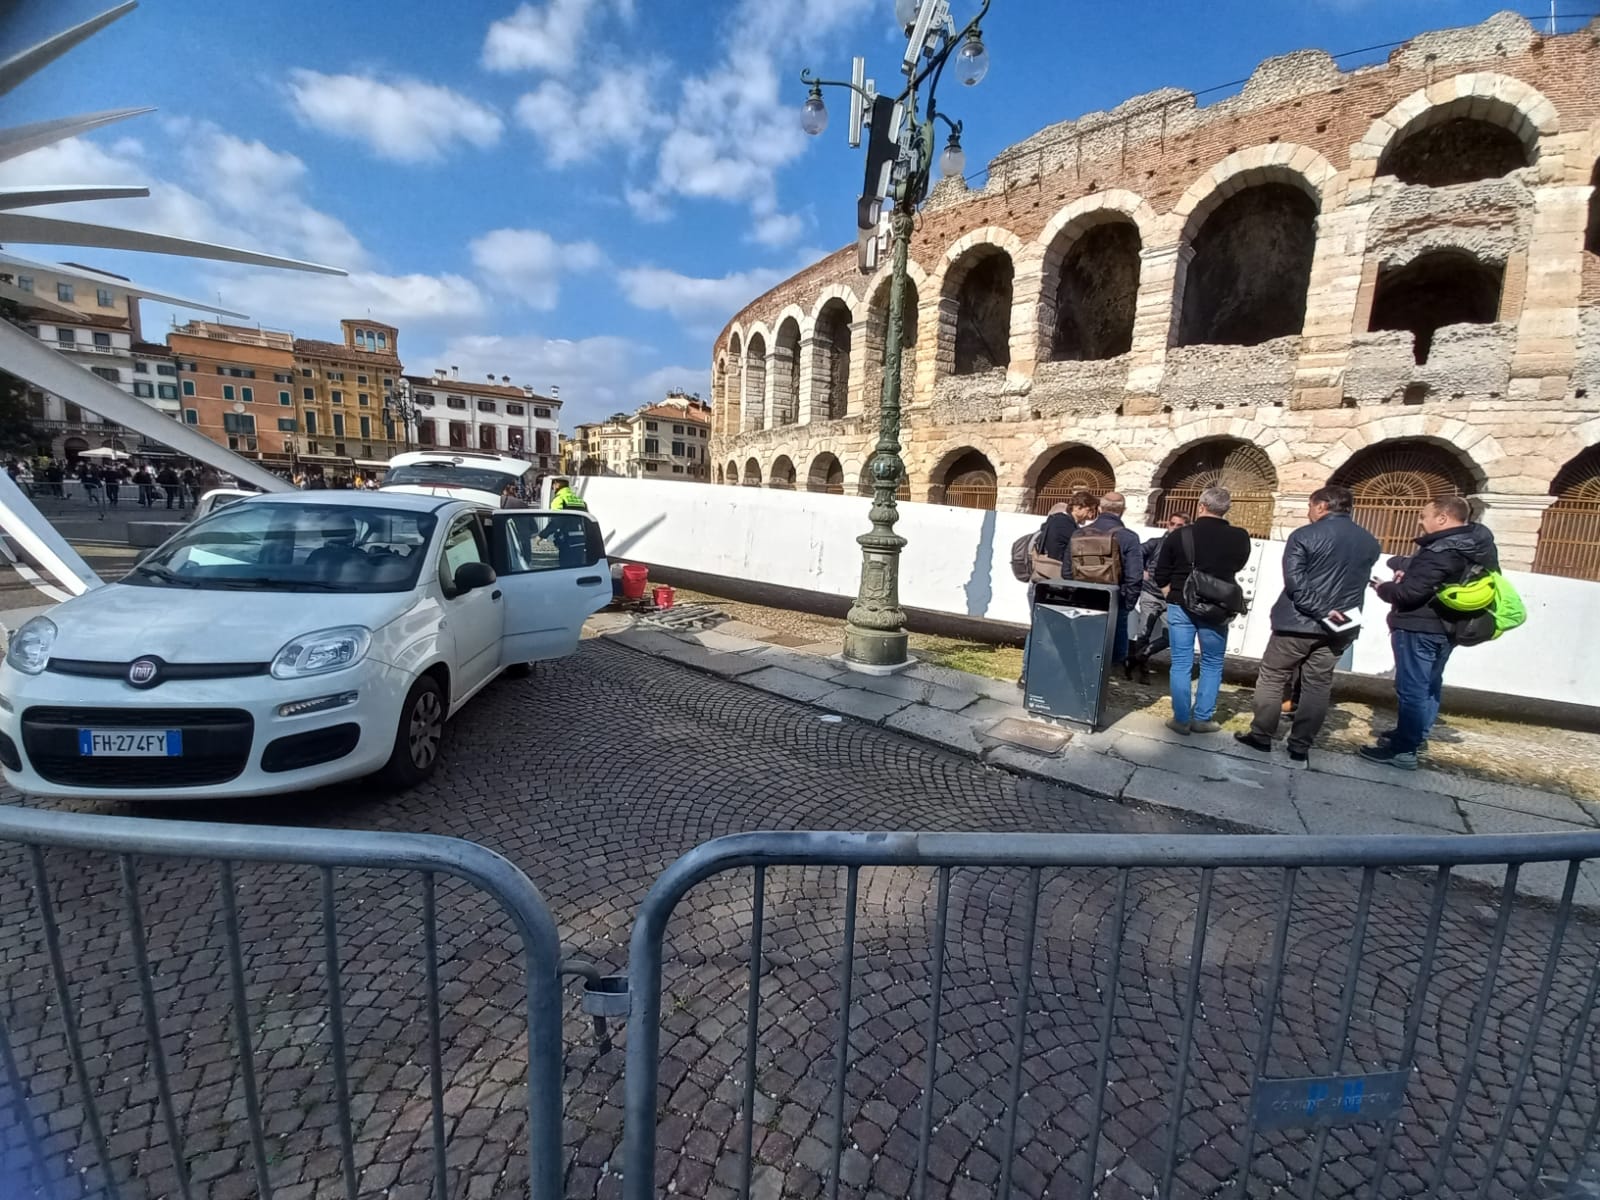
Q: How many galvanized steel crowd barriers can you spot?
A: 2